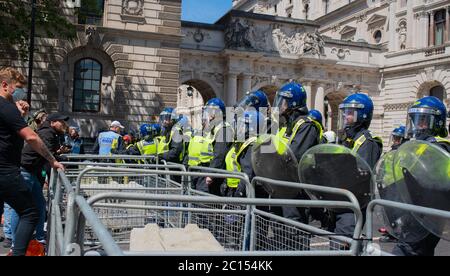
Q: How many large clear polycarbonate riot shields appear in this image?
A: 4